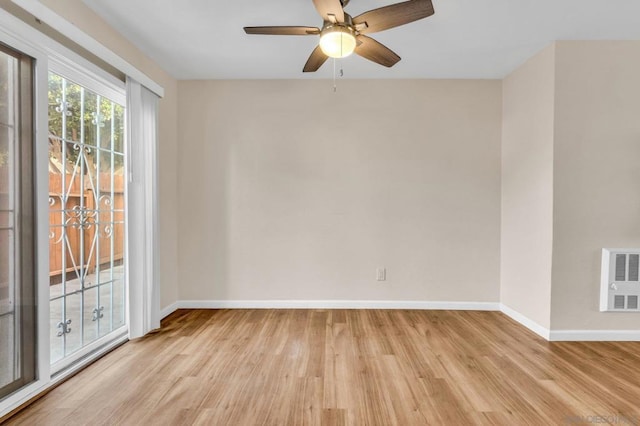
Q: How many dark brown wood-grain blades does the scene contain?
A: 5